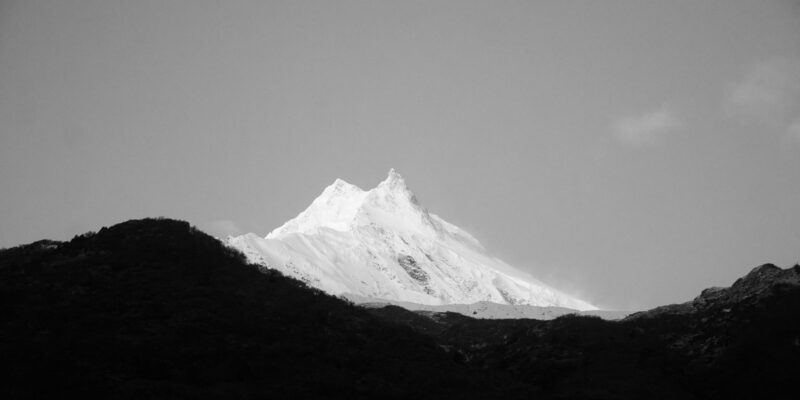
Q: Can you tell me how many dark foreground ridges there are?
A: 2